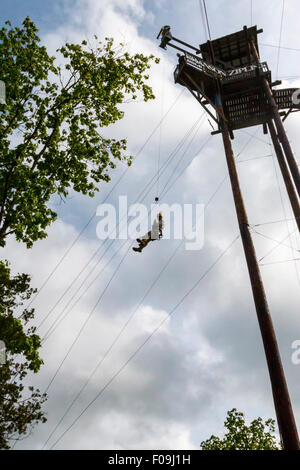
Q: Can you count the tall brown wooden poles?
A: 3